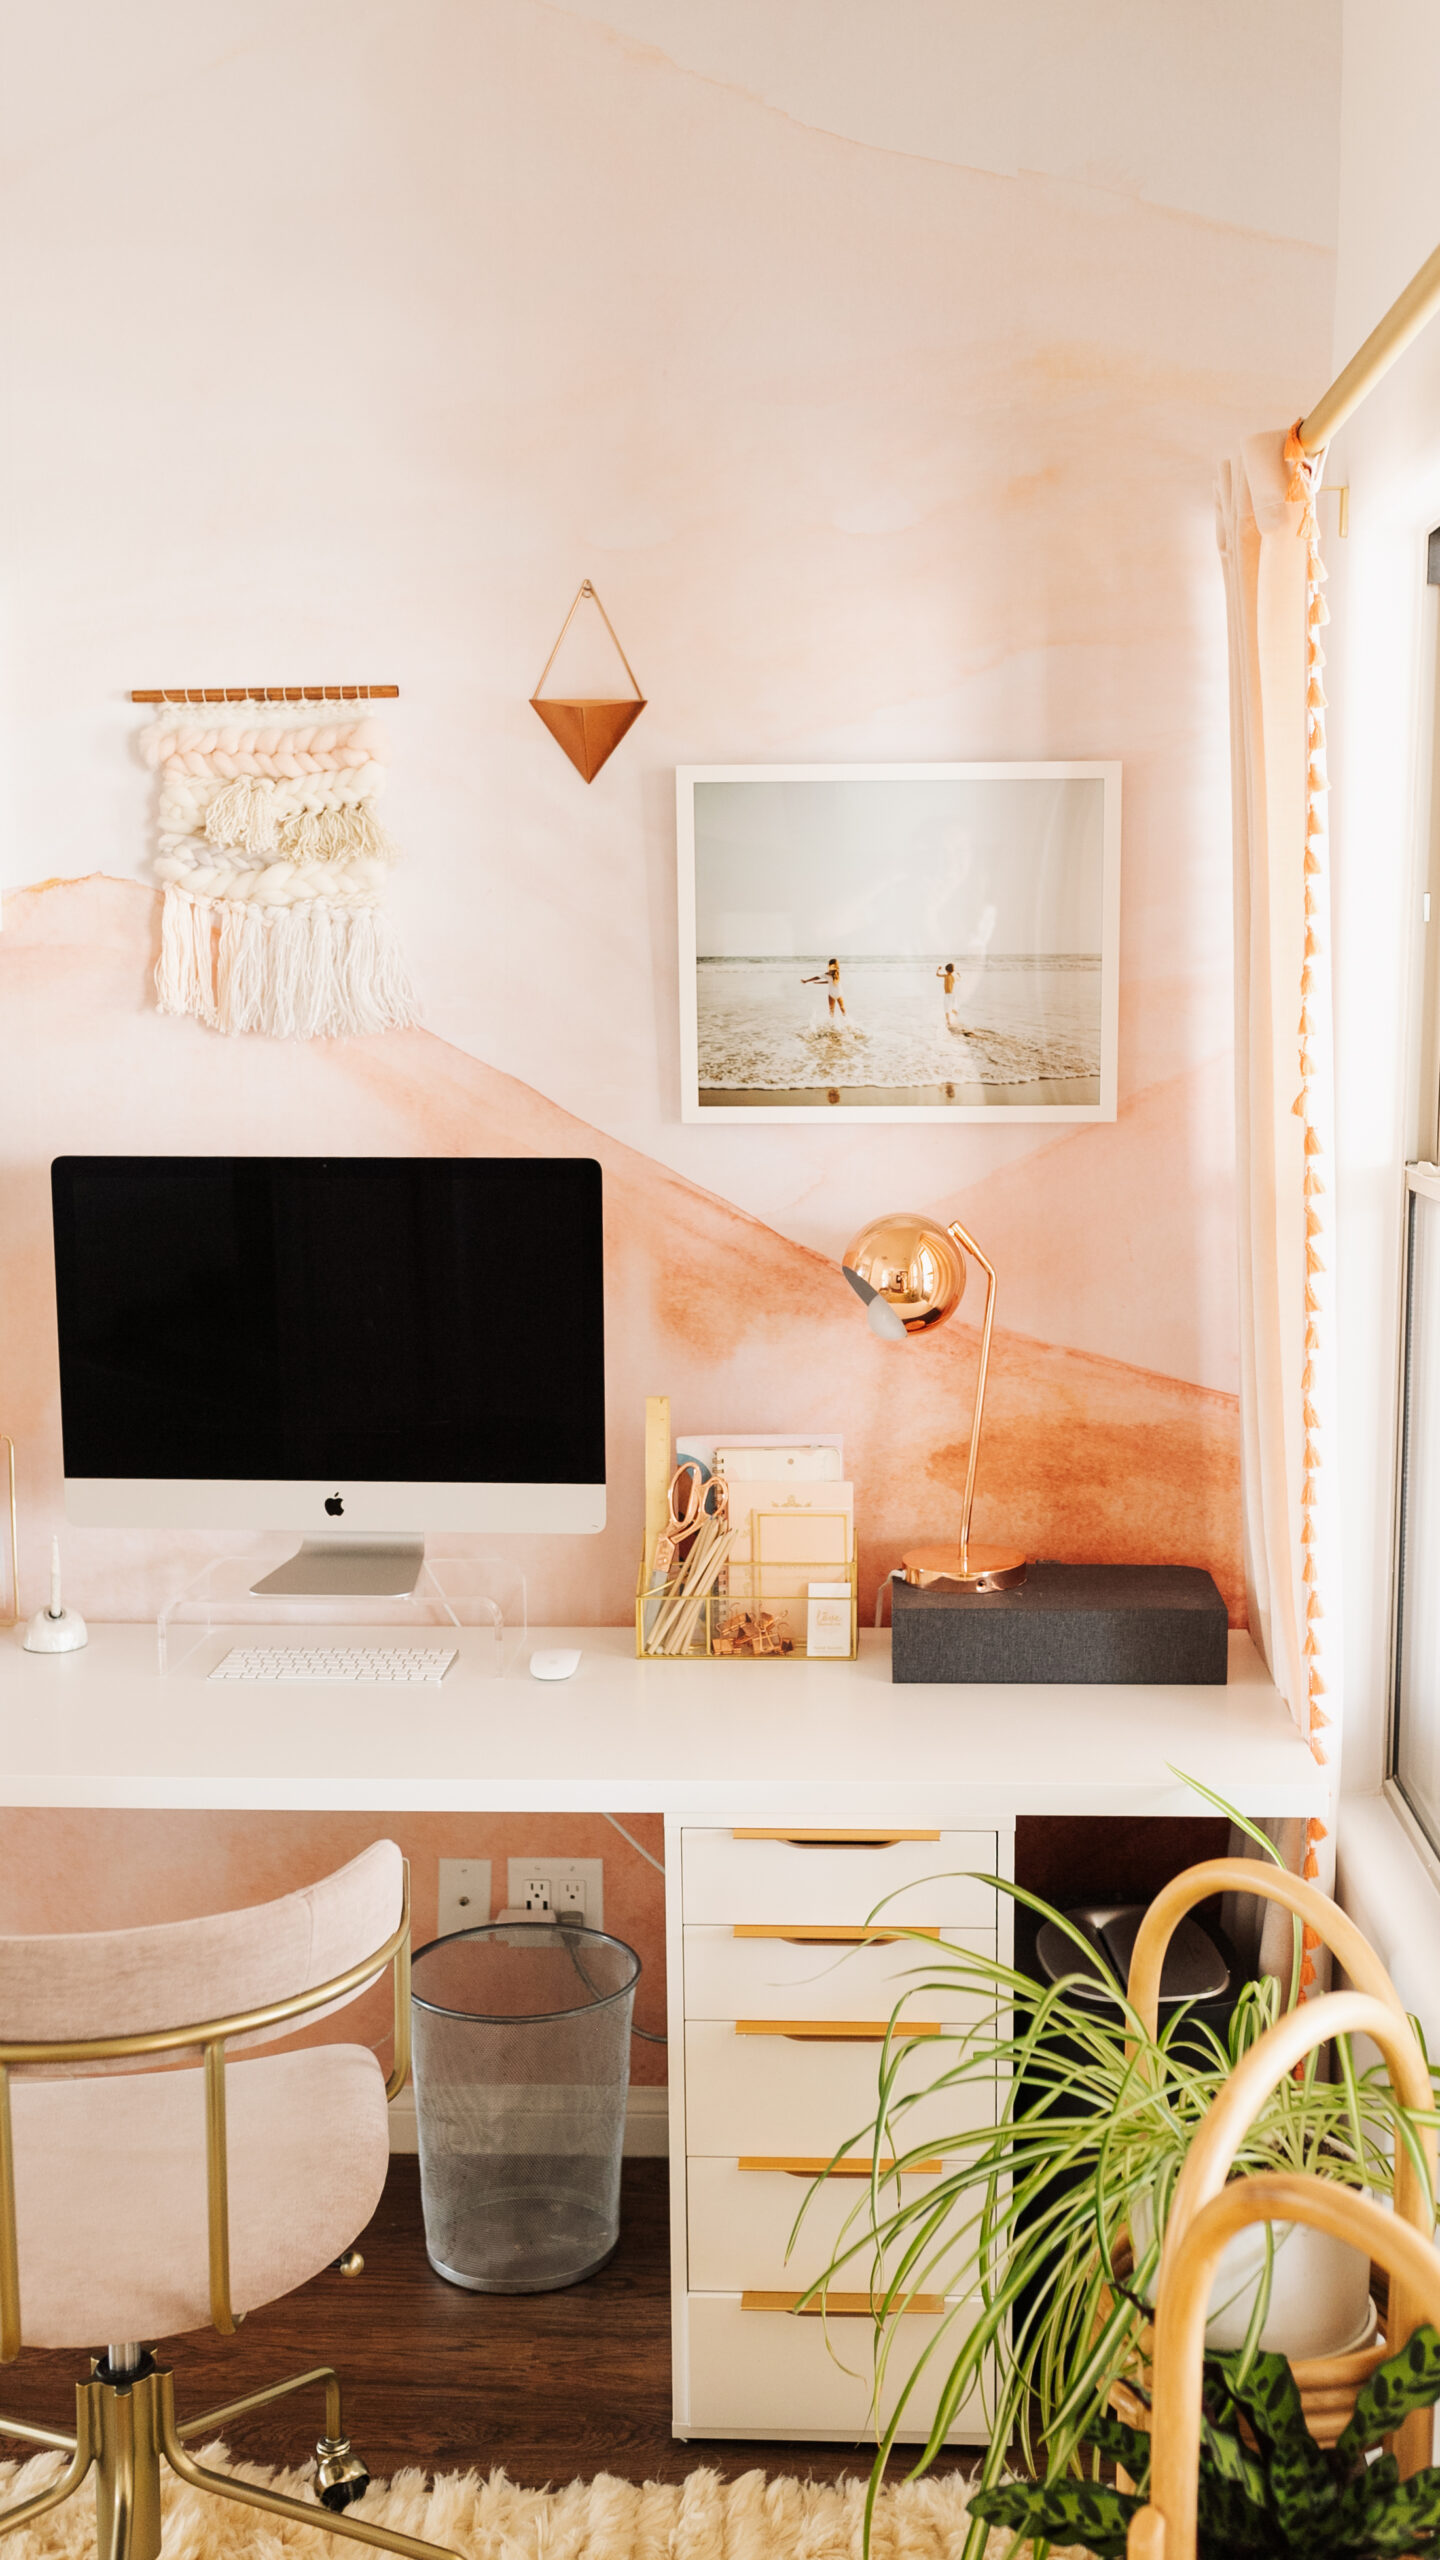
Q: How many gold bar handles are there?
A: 5